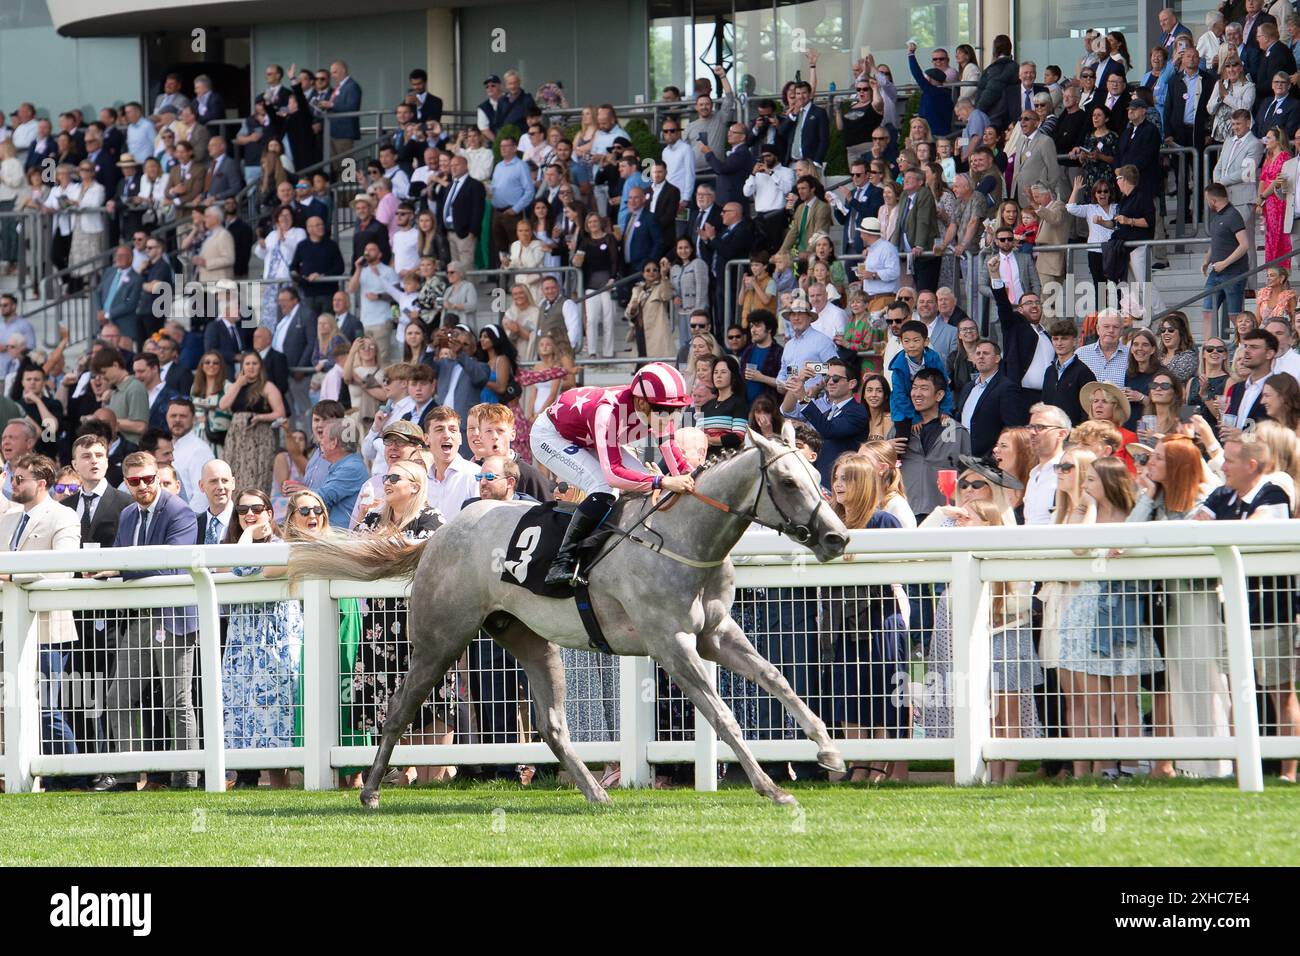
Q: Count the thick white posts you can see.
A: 7